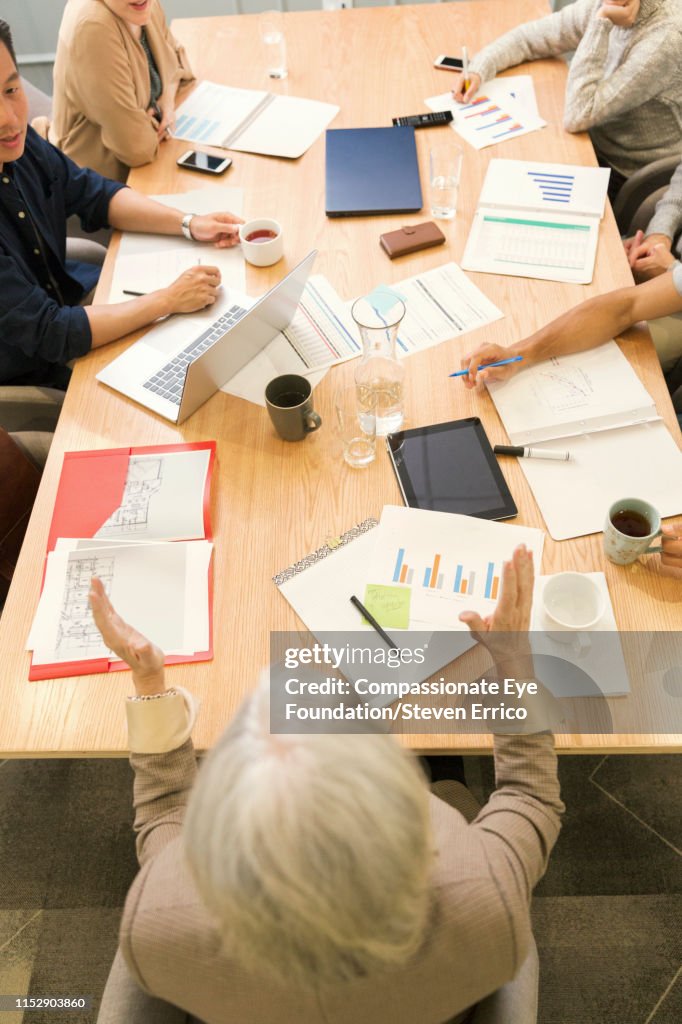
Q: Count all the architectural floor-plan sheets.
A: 2